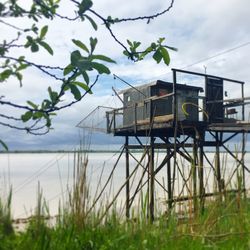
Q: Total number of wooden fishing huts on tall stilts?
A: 1